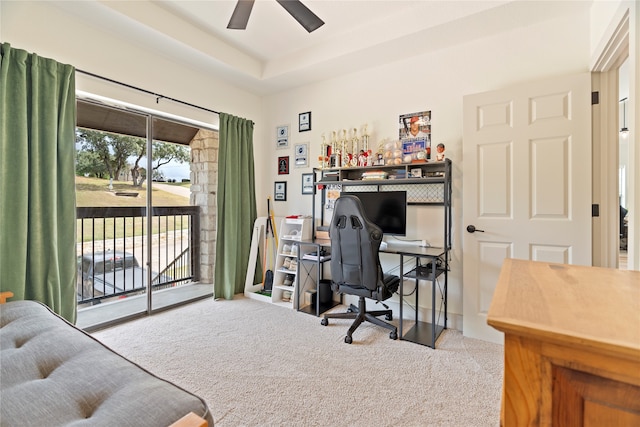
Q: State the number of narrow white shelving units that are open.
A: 1